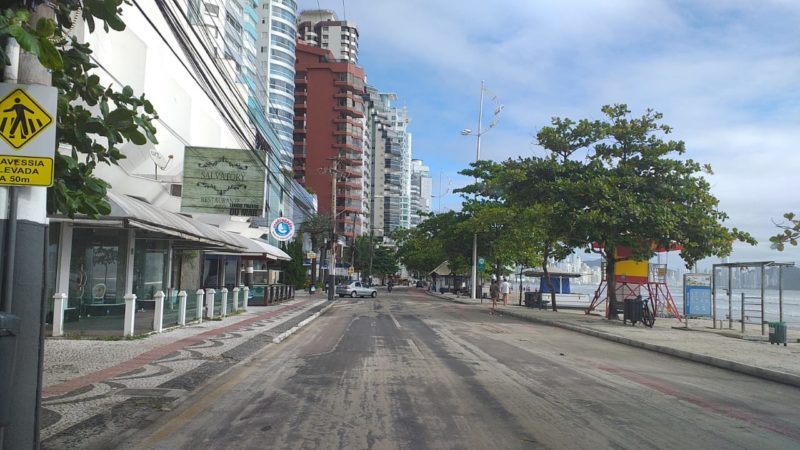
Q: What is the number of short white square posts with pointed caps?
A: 9